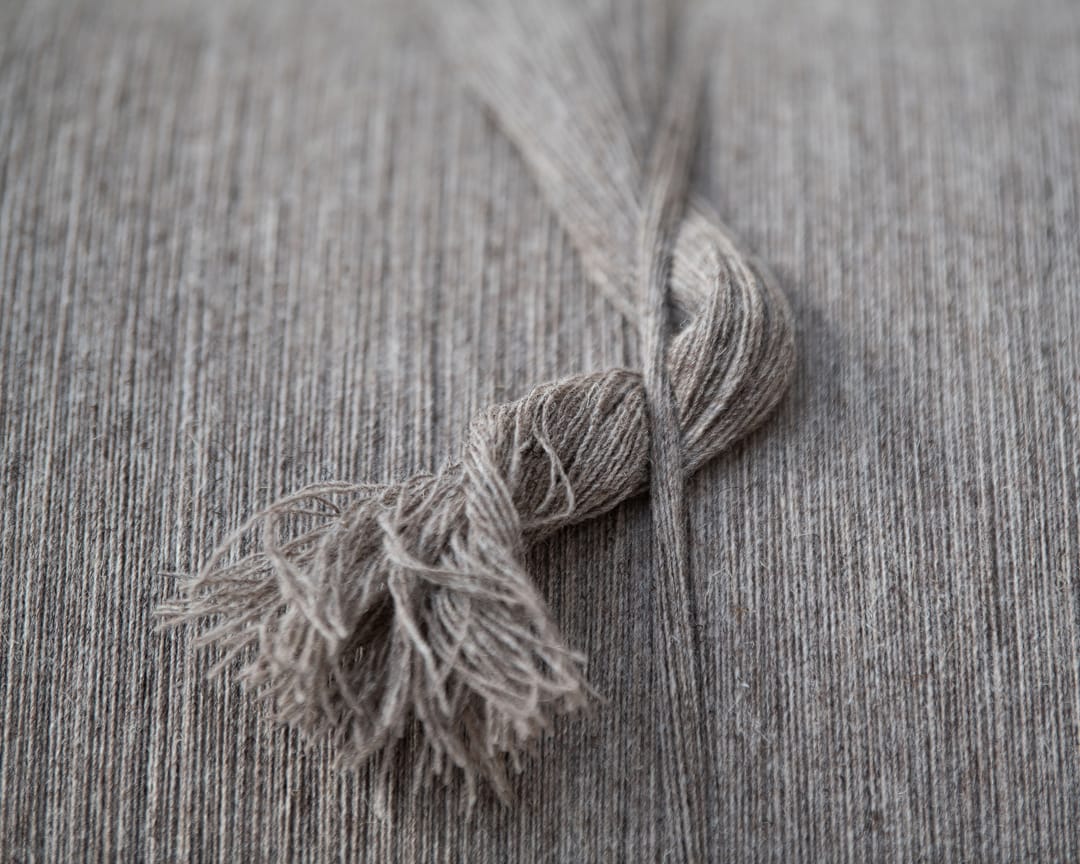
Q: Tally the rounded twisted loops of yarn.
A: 1